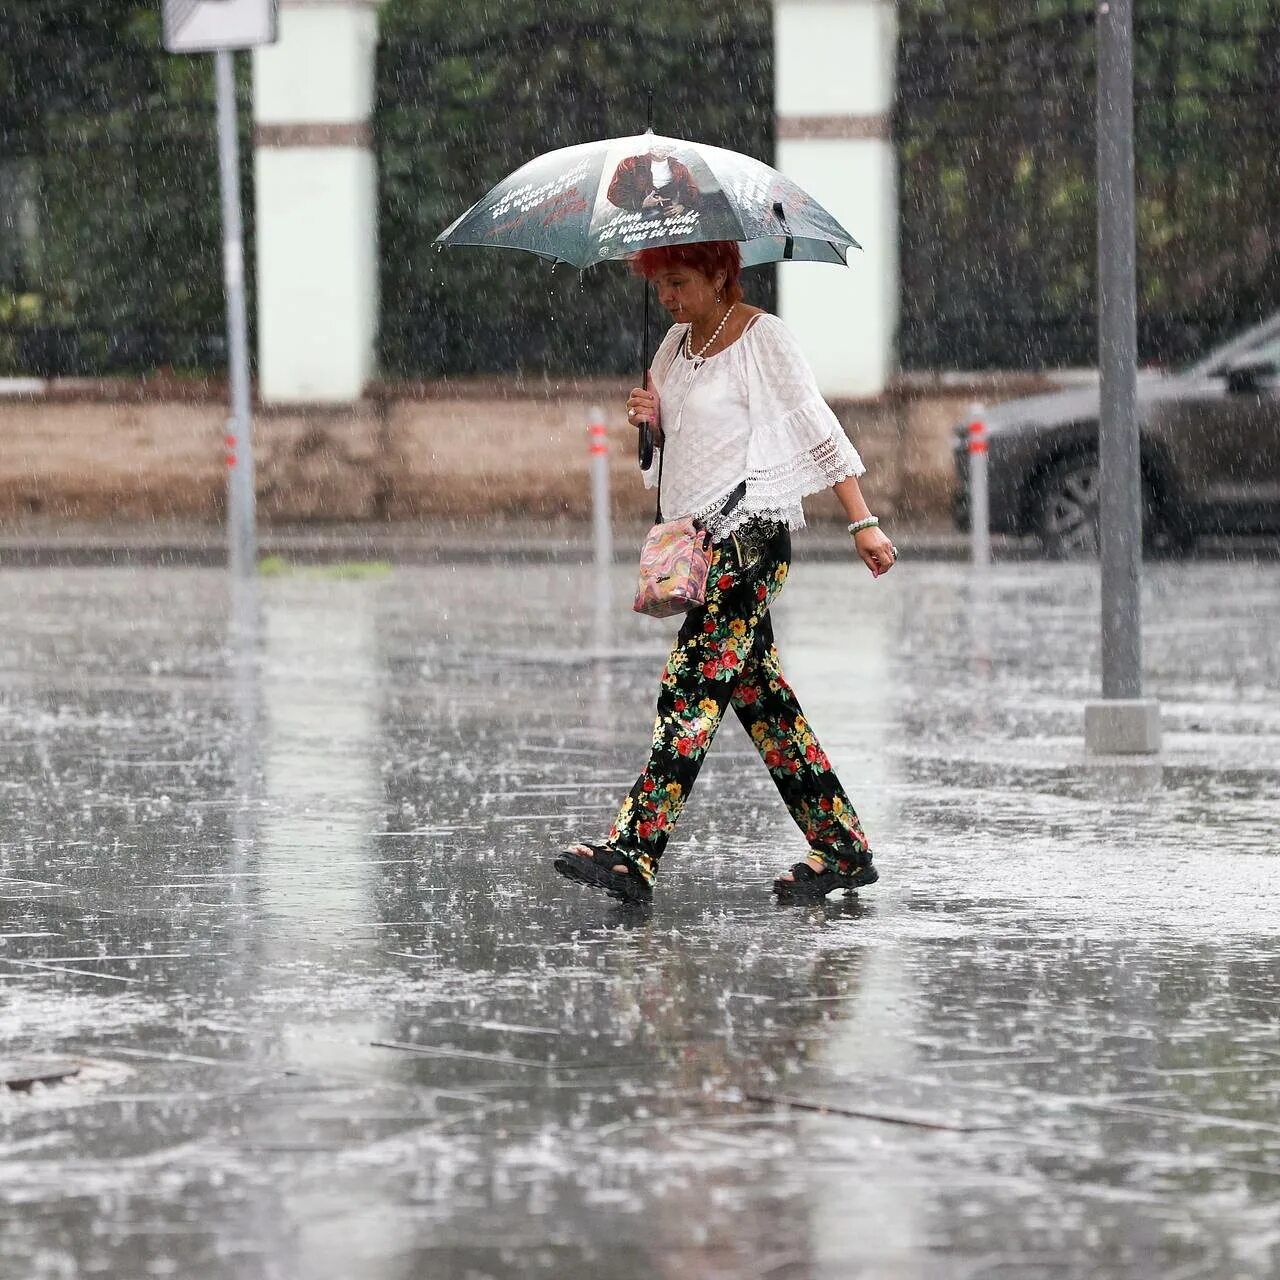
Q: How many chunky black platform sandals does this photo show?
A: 2